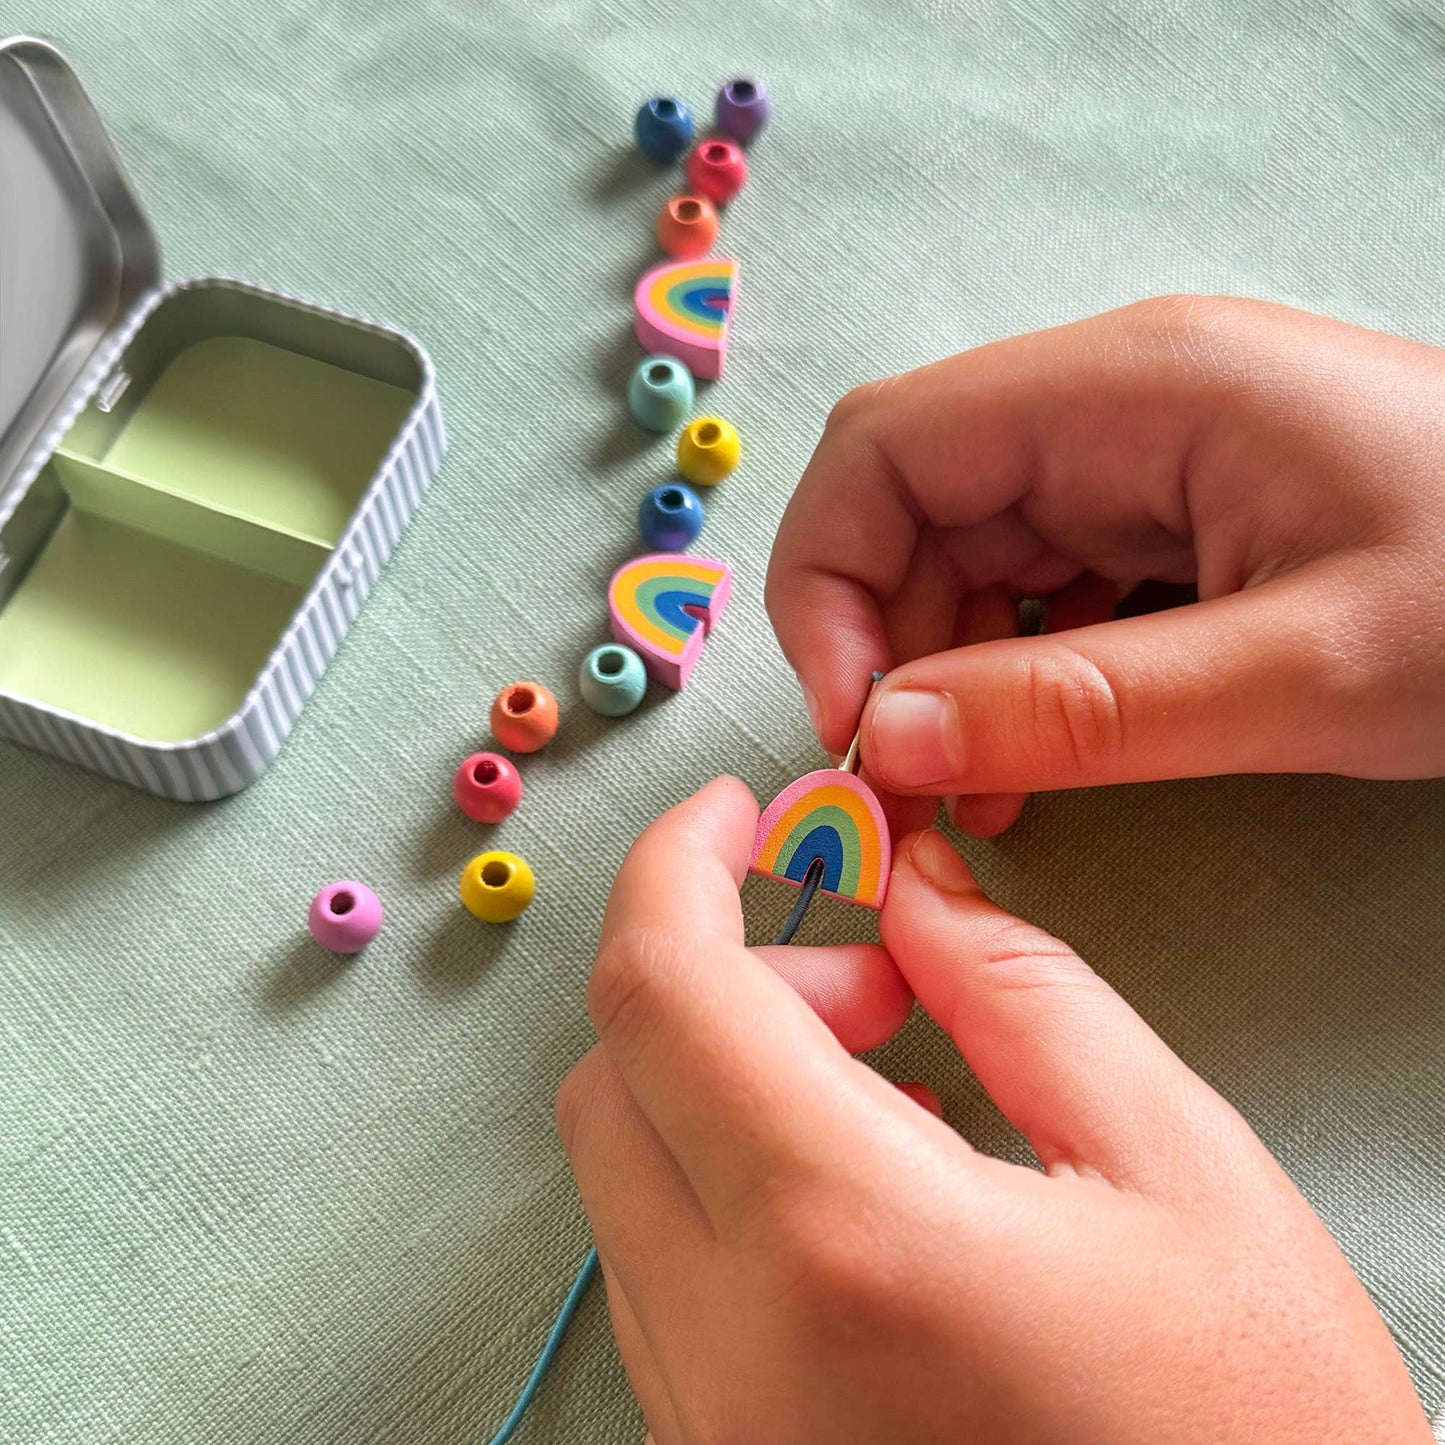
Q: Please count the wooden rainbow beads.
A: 3